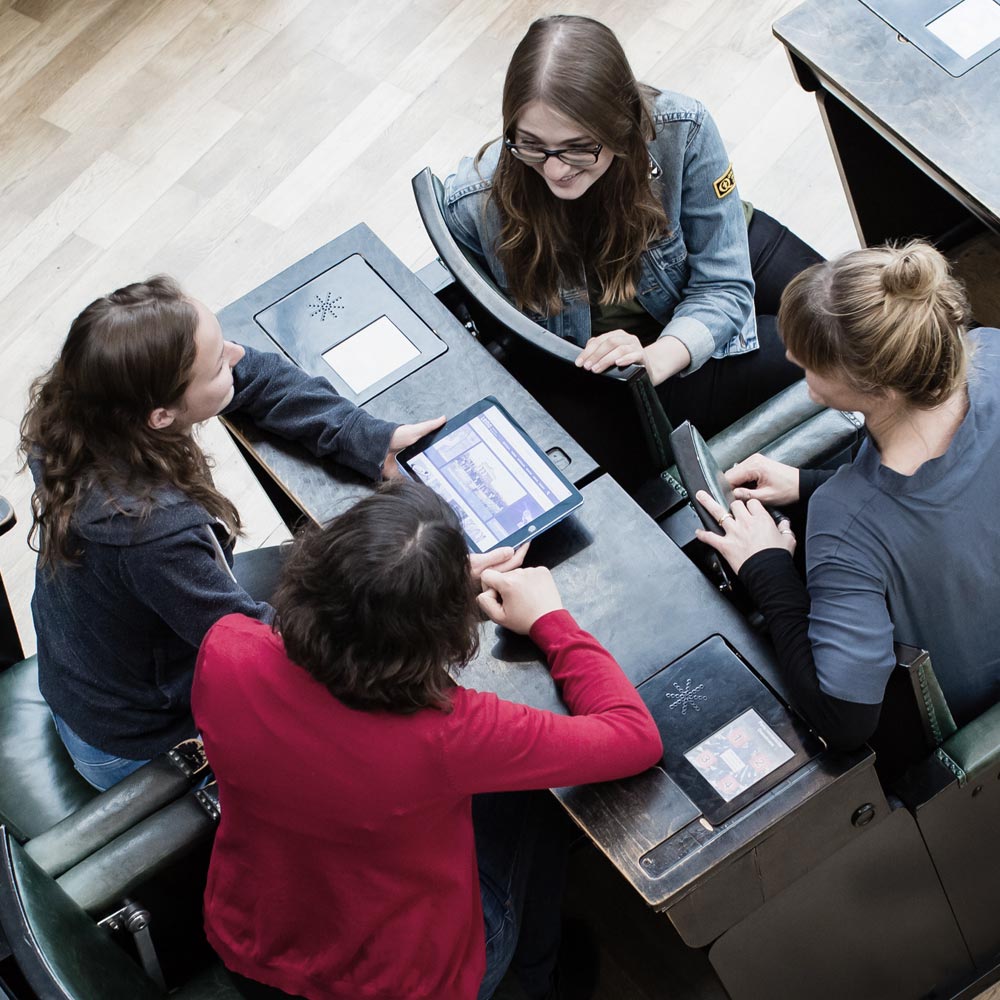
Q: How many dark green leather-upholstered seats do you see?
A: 4